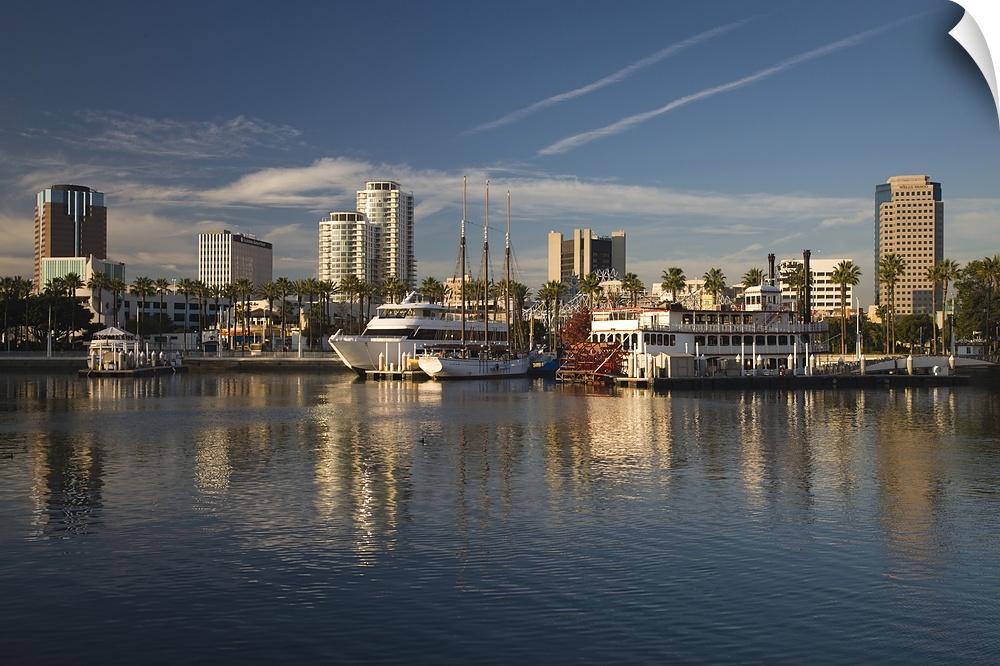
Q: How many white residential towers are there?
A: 2